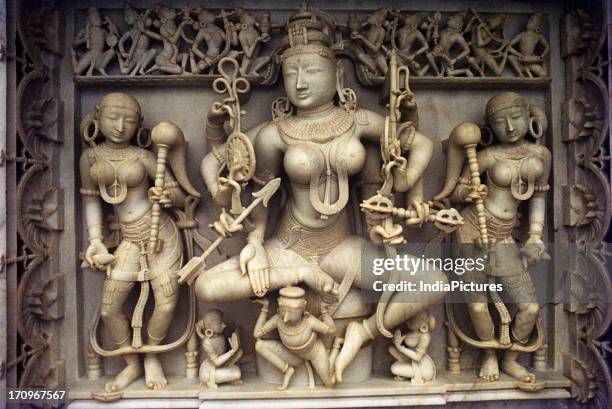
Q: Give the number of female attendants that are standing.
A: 2